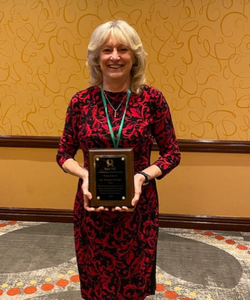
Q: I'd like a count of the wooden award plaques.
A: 1